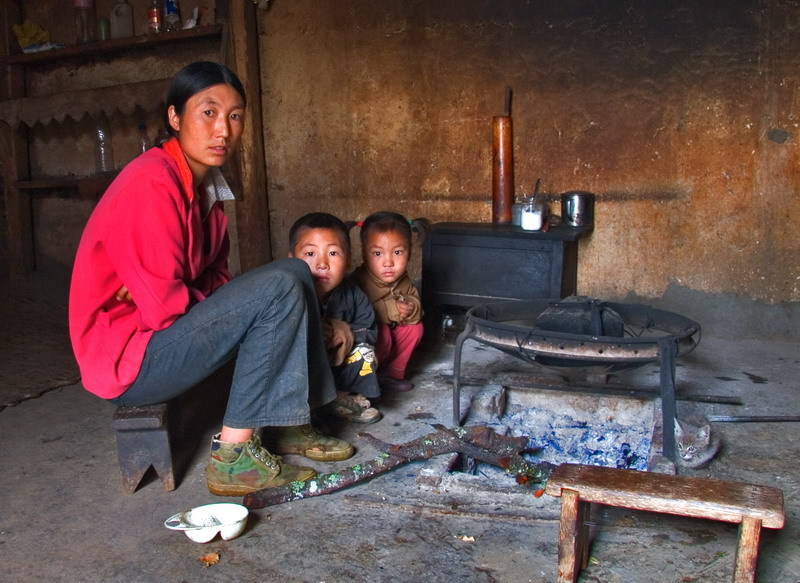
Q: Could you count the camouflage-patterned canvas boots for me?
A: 2